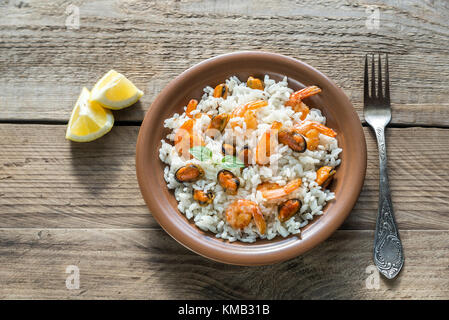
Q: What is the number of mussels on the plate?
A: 11